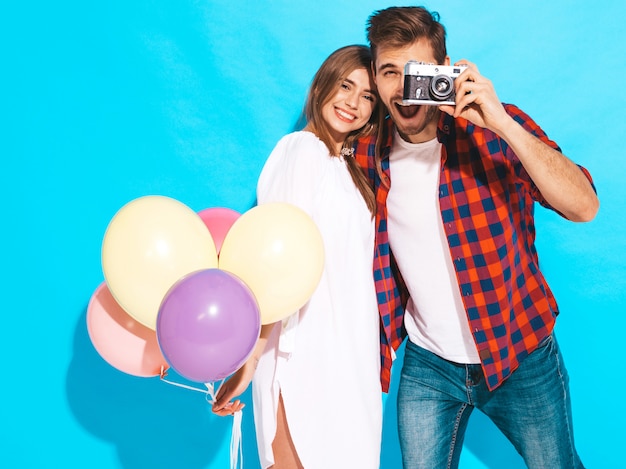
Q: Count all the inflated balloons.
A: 5